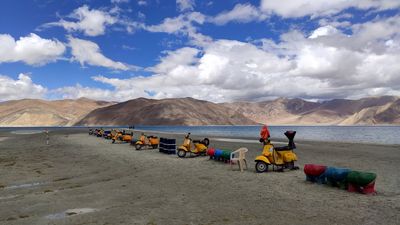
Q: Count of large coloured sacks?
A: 6